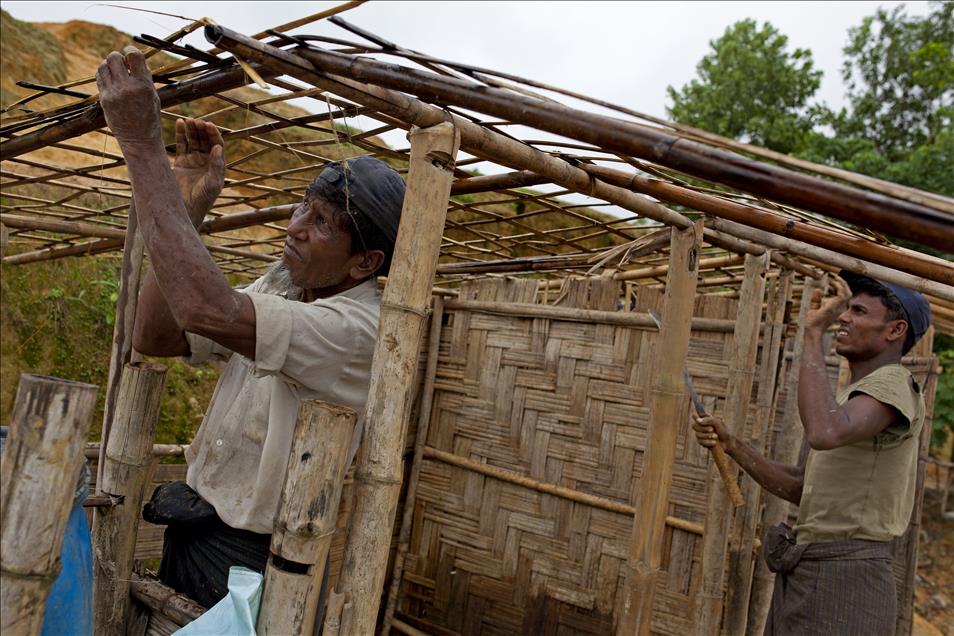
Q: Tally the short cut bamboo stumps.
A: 3